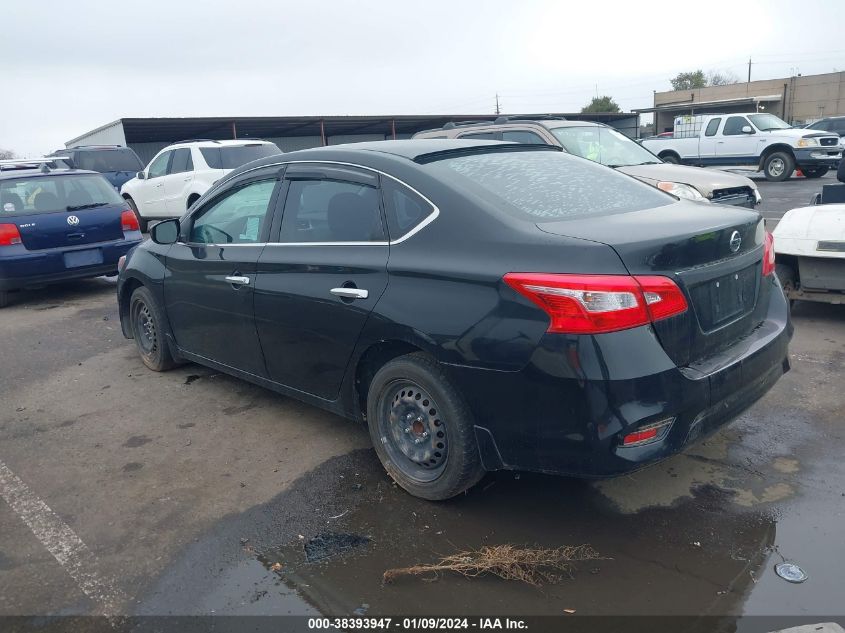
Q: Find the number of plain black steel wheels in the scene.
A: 2